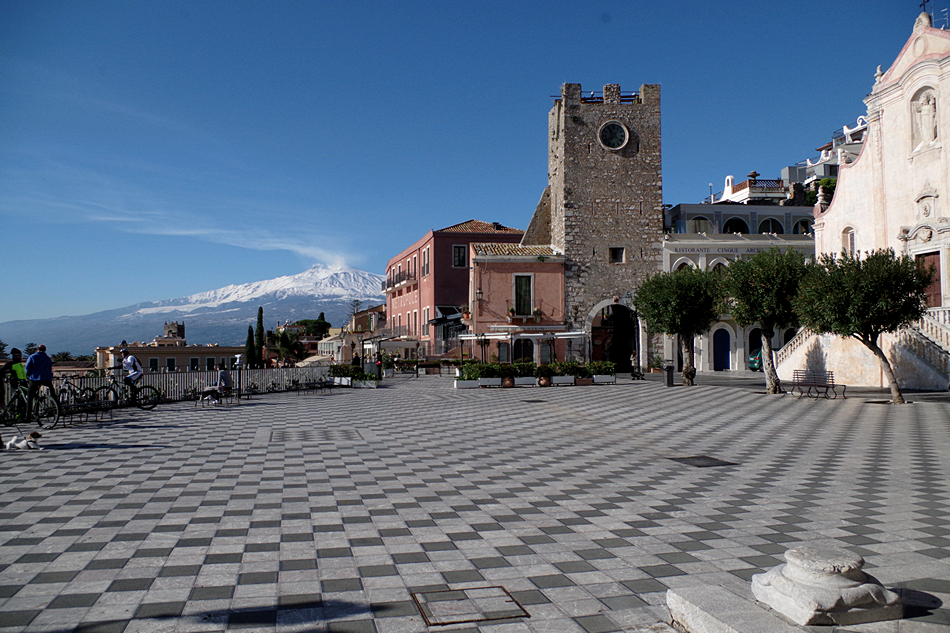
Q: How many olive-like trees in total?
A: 3